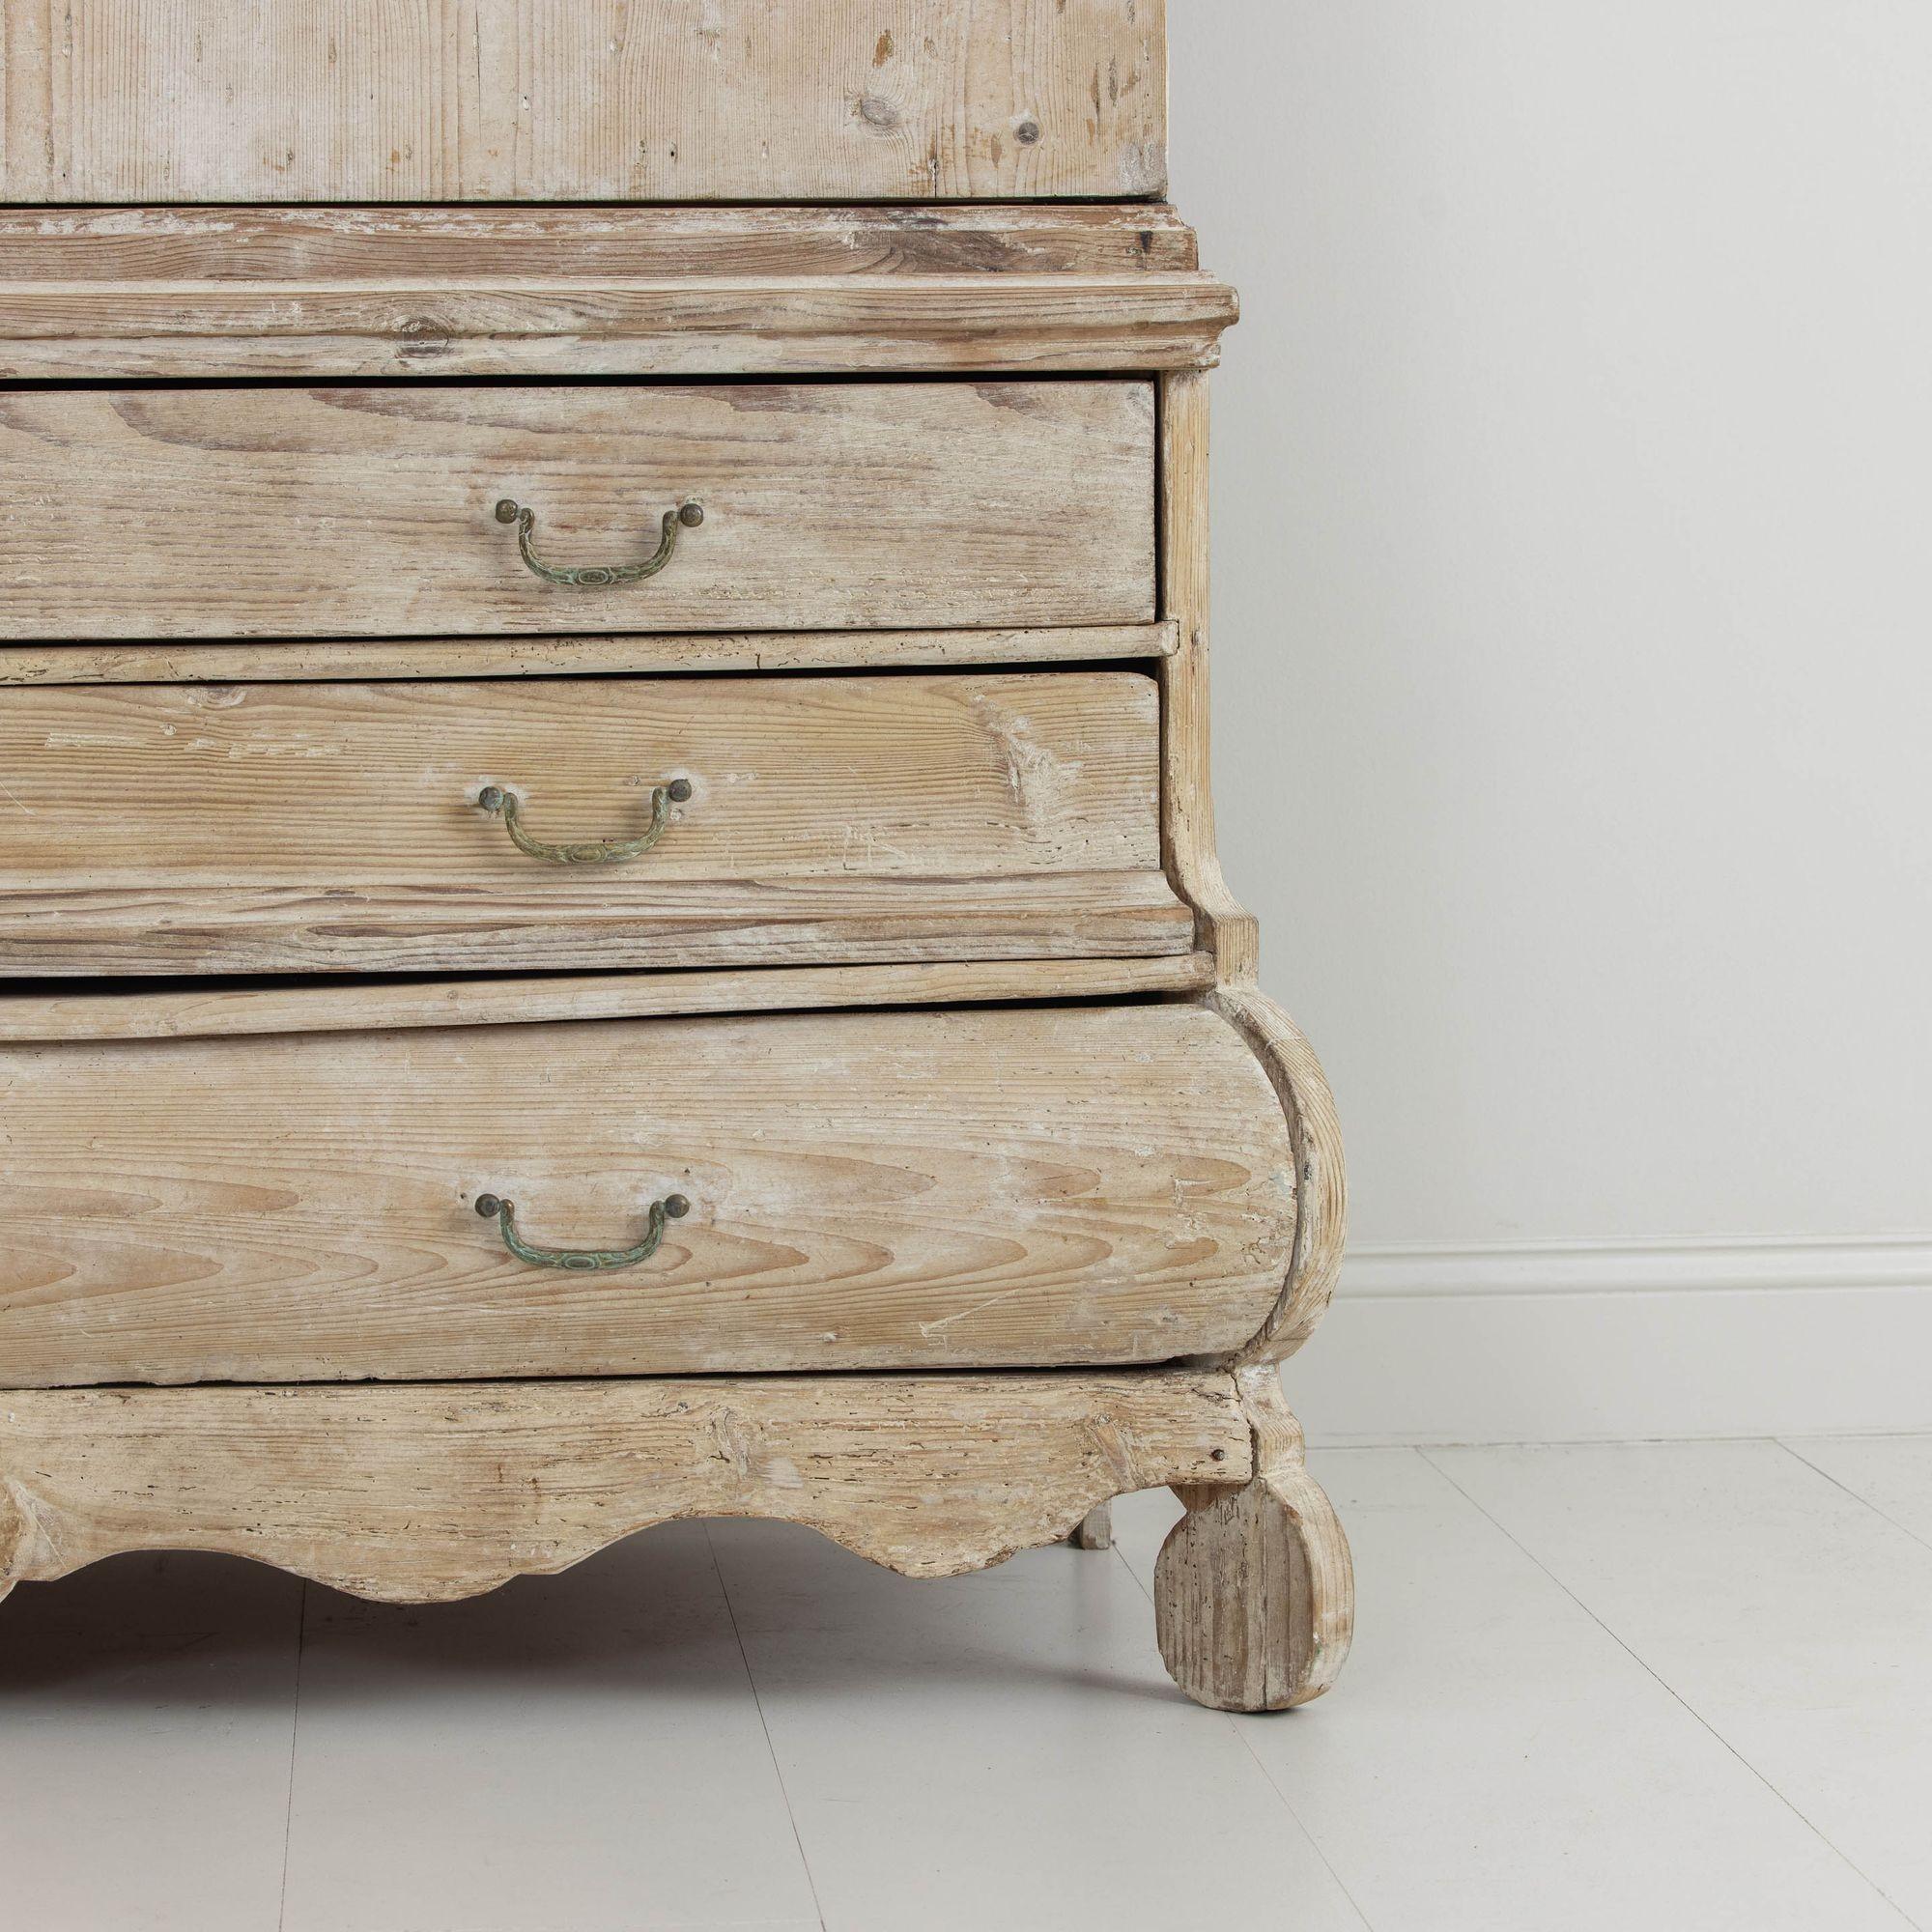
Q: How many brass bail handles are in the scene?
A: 3